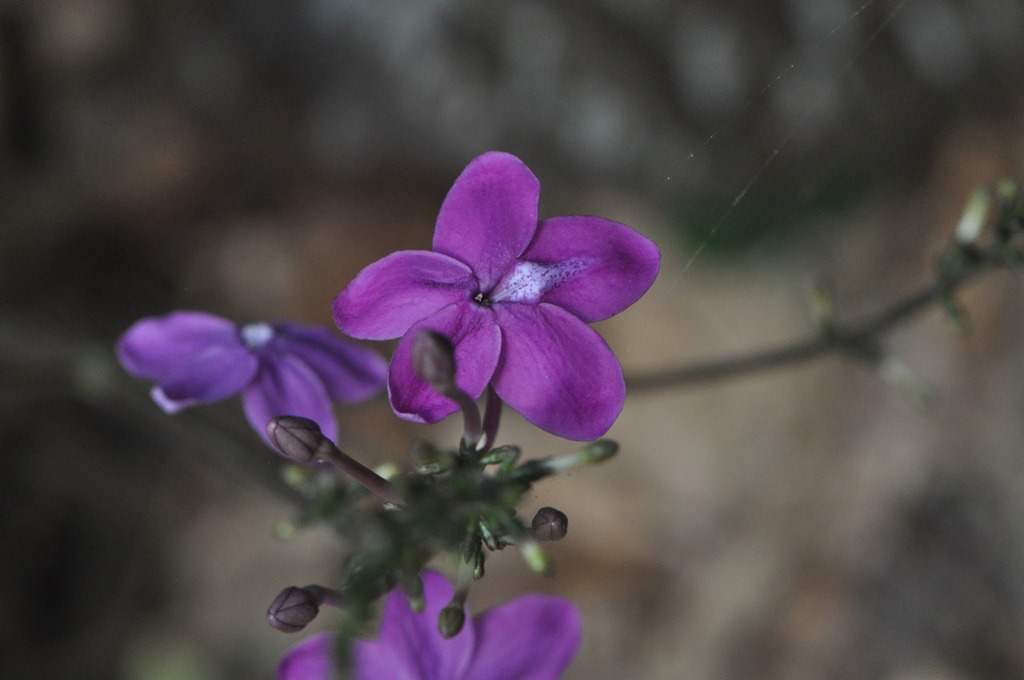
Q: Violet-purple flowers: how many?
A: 3